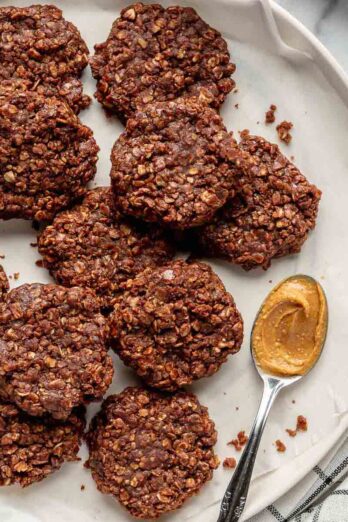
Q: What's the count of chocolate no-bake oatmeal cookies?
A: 11